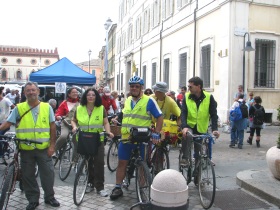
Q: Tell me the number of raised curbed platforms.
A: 1